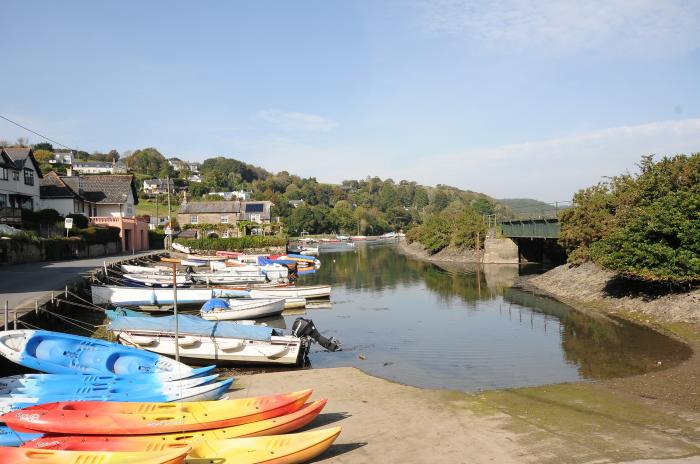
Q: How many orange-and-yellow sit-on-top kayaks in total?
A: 4